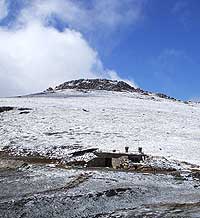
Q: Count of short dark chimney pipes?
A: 2